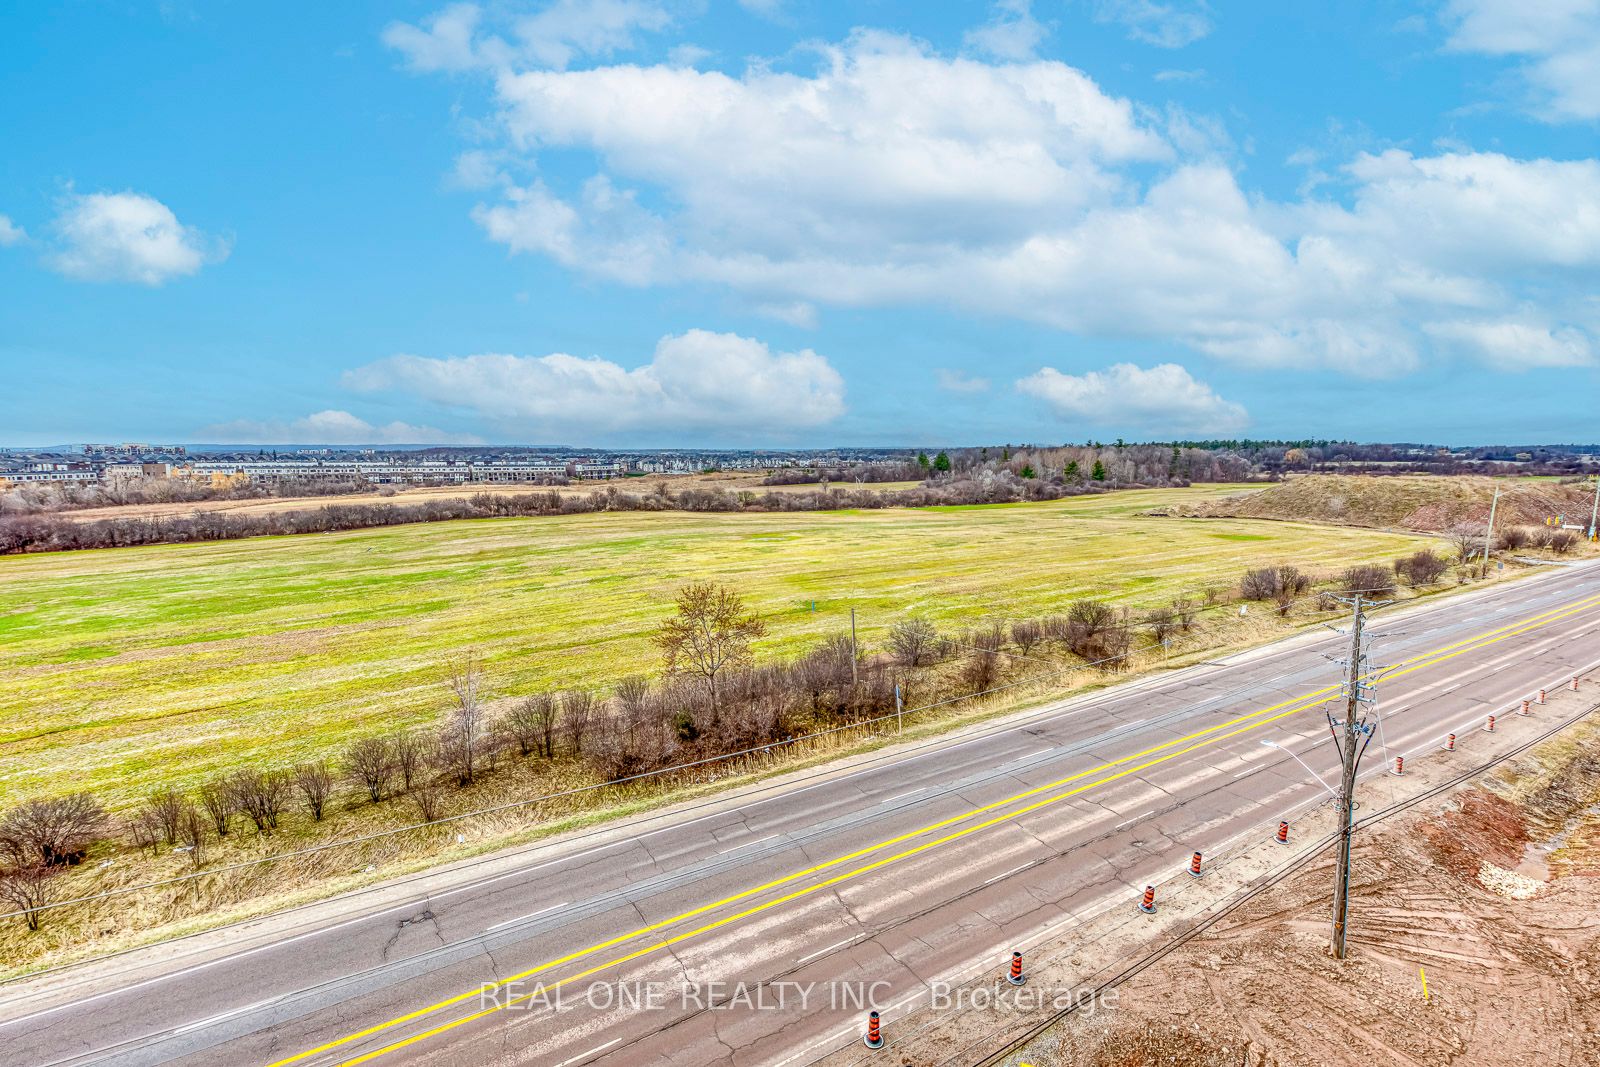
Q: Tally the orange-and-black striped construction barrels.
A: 11